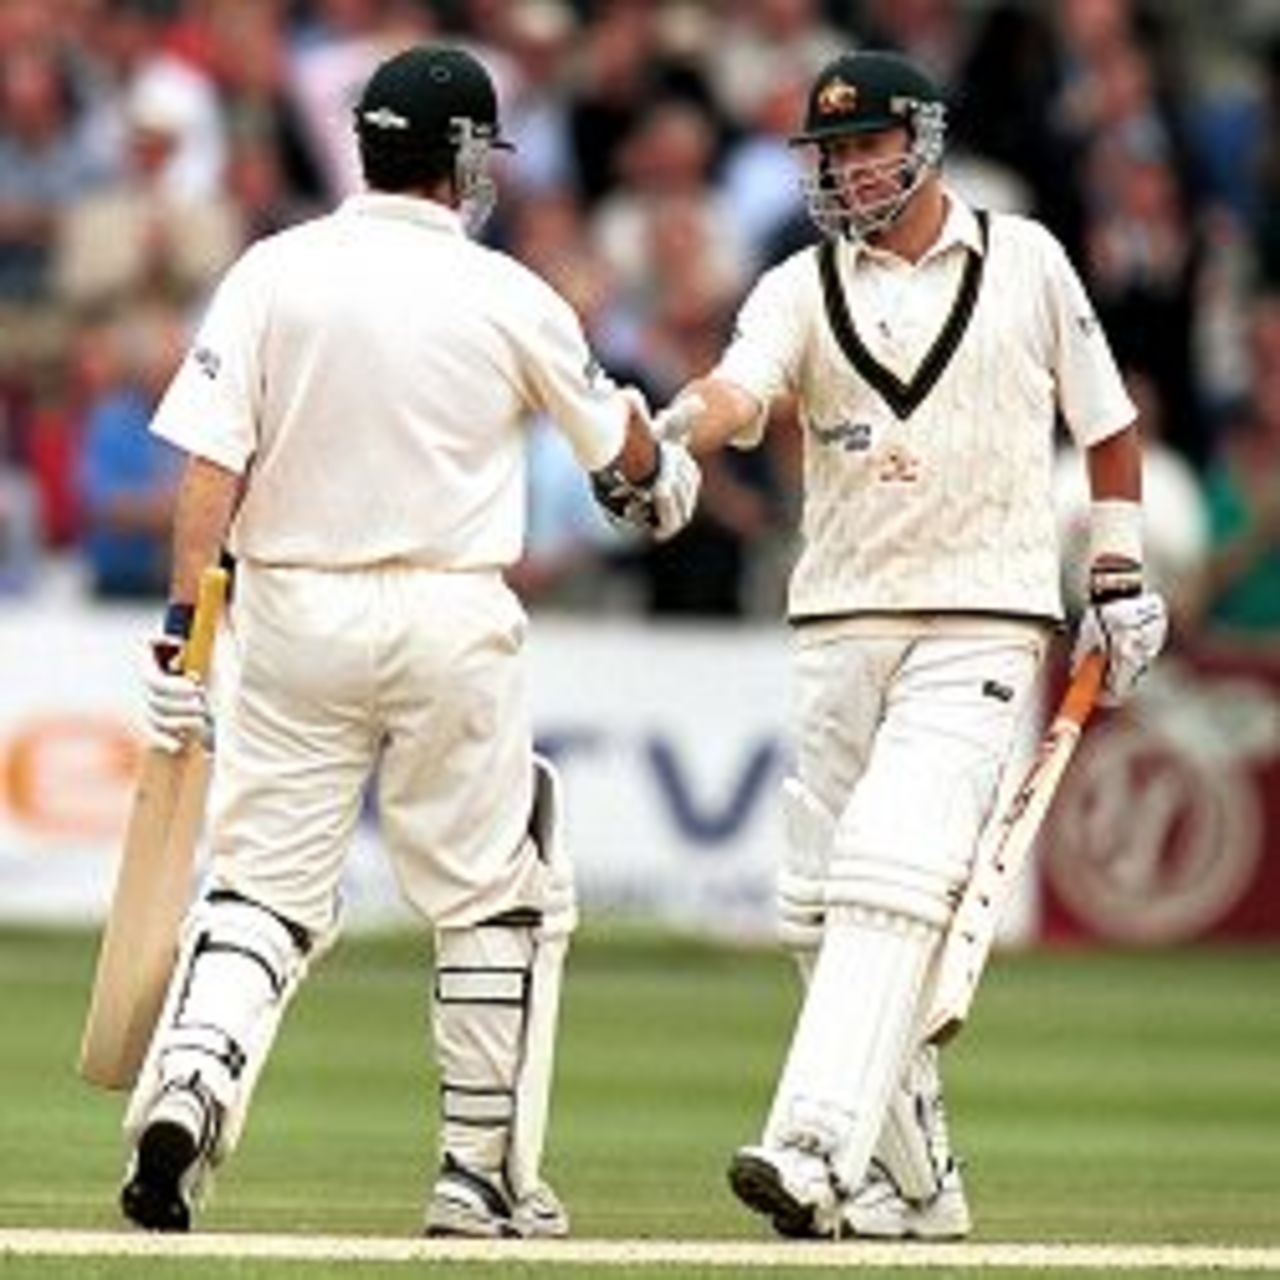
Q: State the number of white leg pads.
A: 4